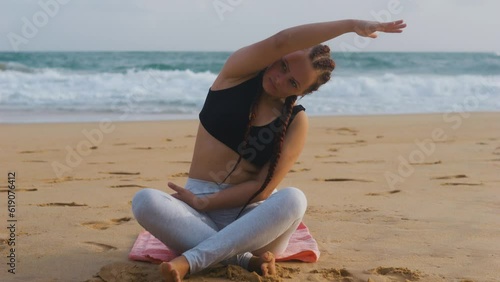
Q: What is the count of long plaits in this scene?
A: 2